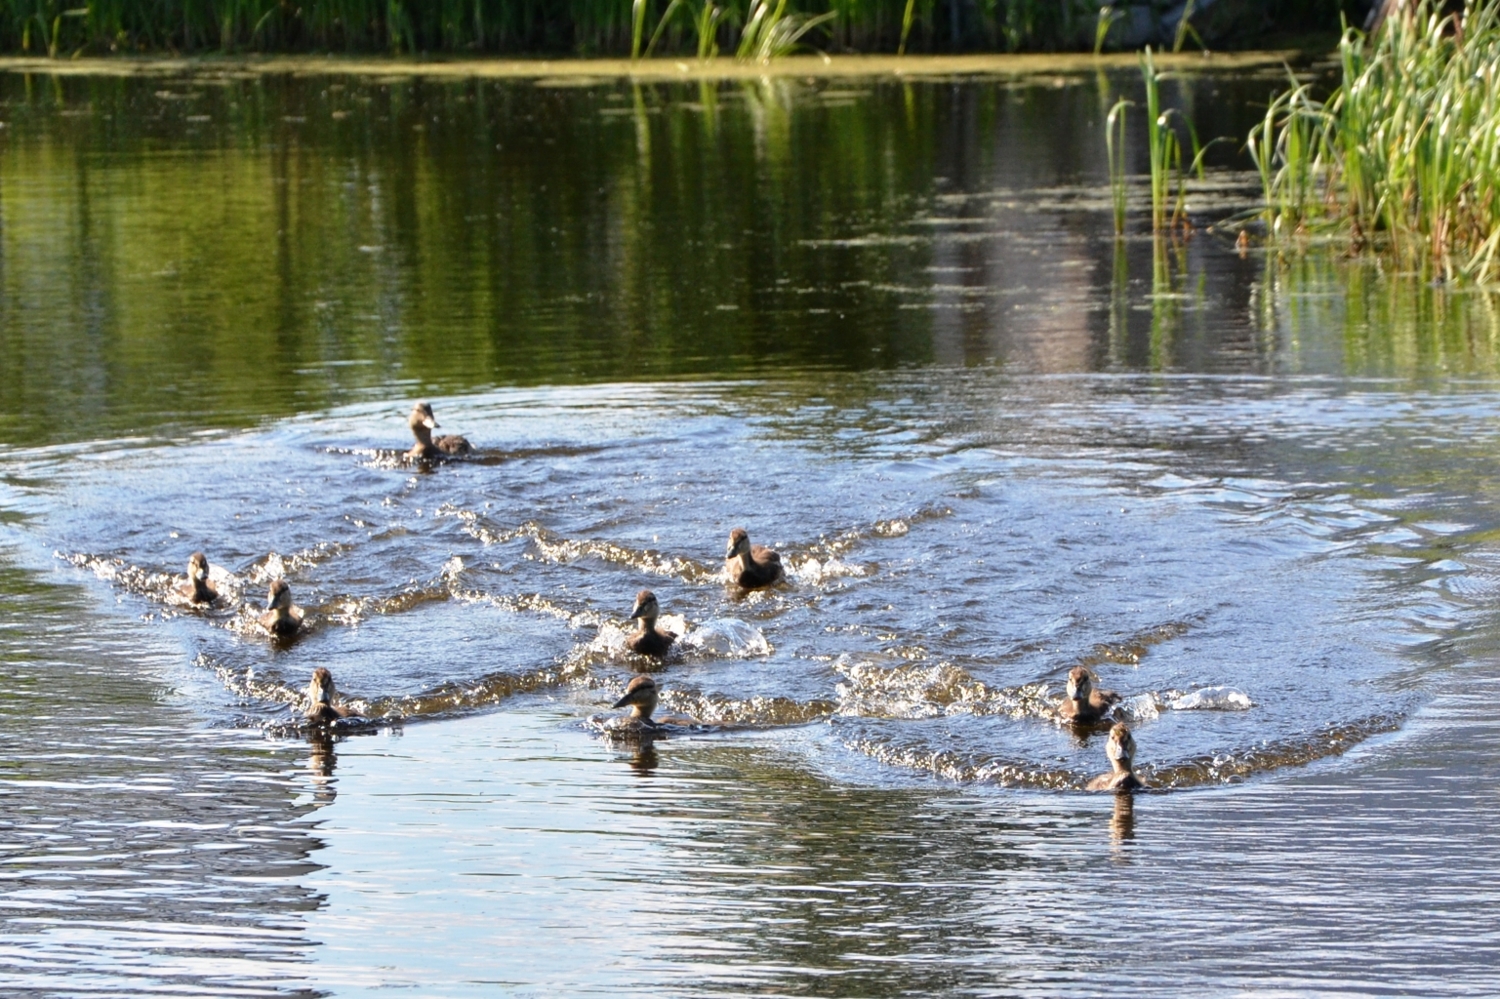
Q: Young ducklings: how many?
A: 8